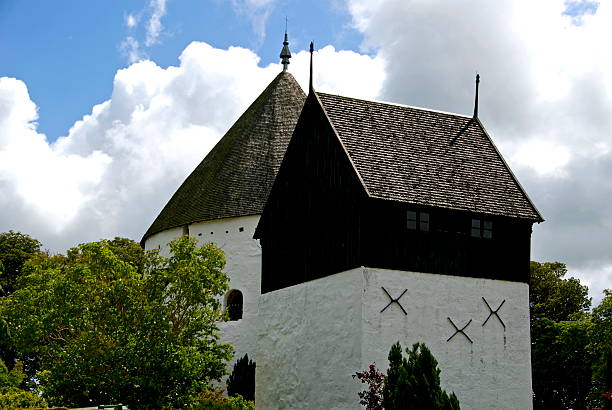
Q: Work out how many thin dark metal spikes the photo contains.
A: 3